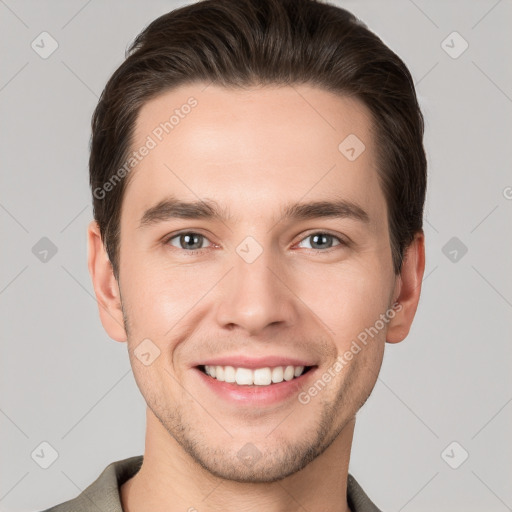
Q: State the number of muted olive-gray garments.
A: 1